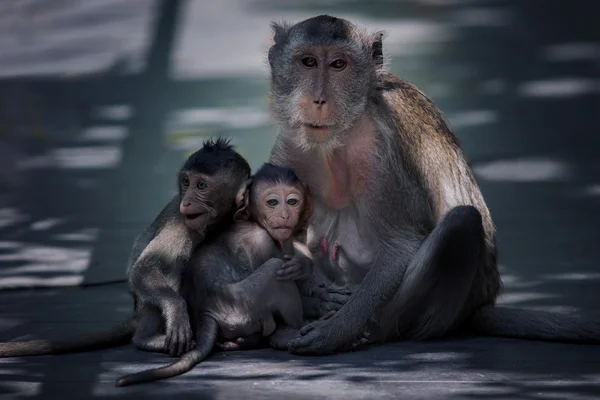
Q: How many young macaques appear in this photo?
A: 2